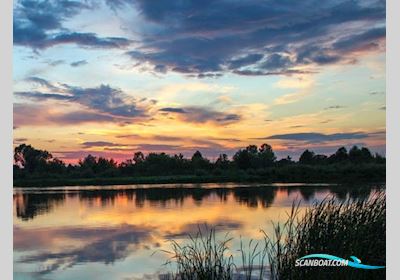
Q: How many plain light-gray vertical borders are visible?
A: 2